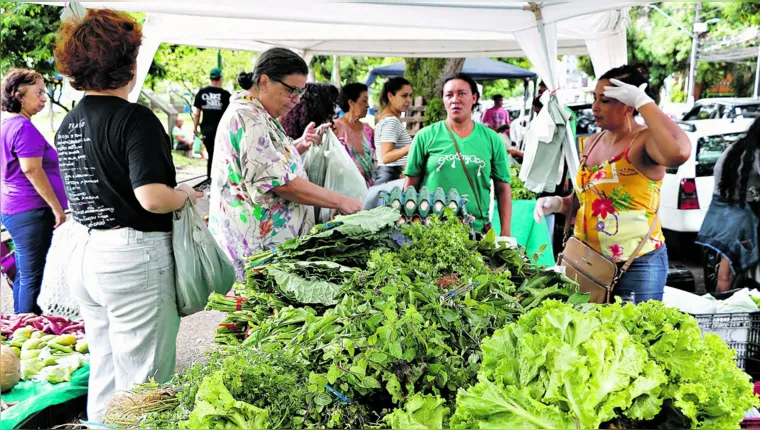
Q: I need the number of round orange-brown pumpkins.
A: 1